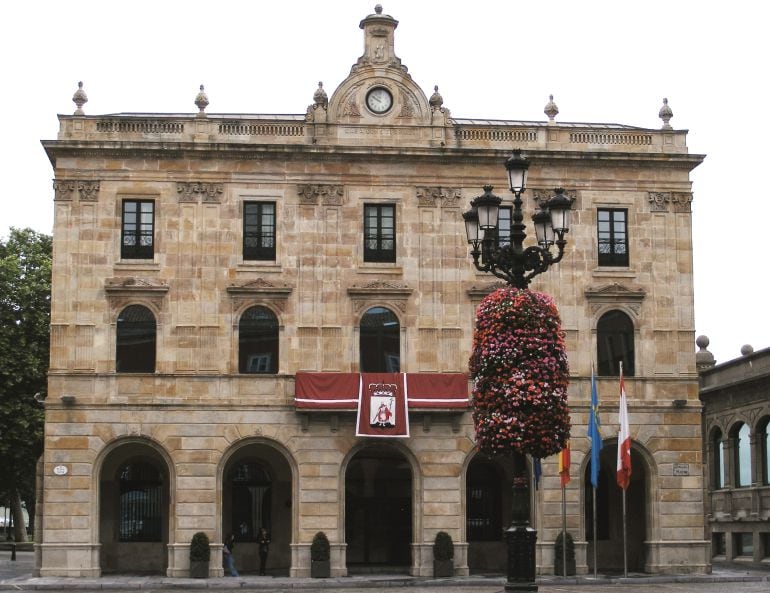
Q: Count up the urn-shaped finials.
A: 6